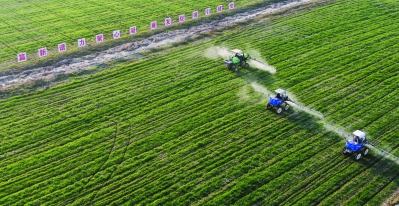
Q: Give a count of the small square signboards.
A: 14